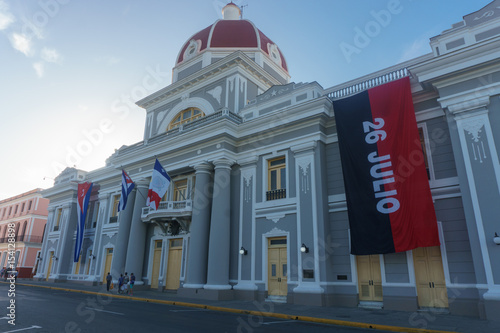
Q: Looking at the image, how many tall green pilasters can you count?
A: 0